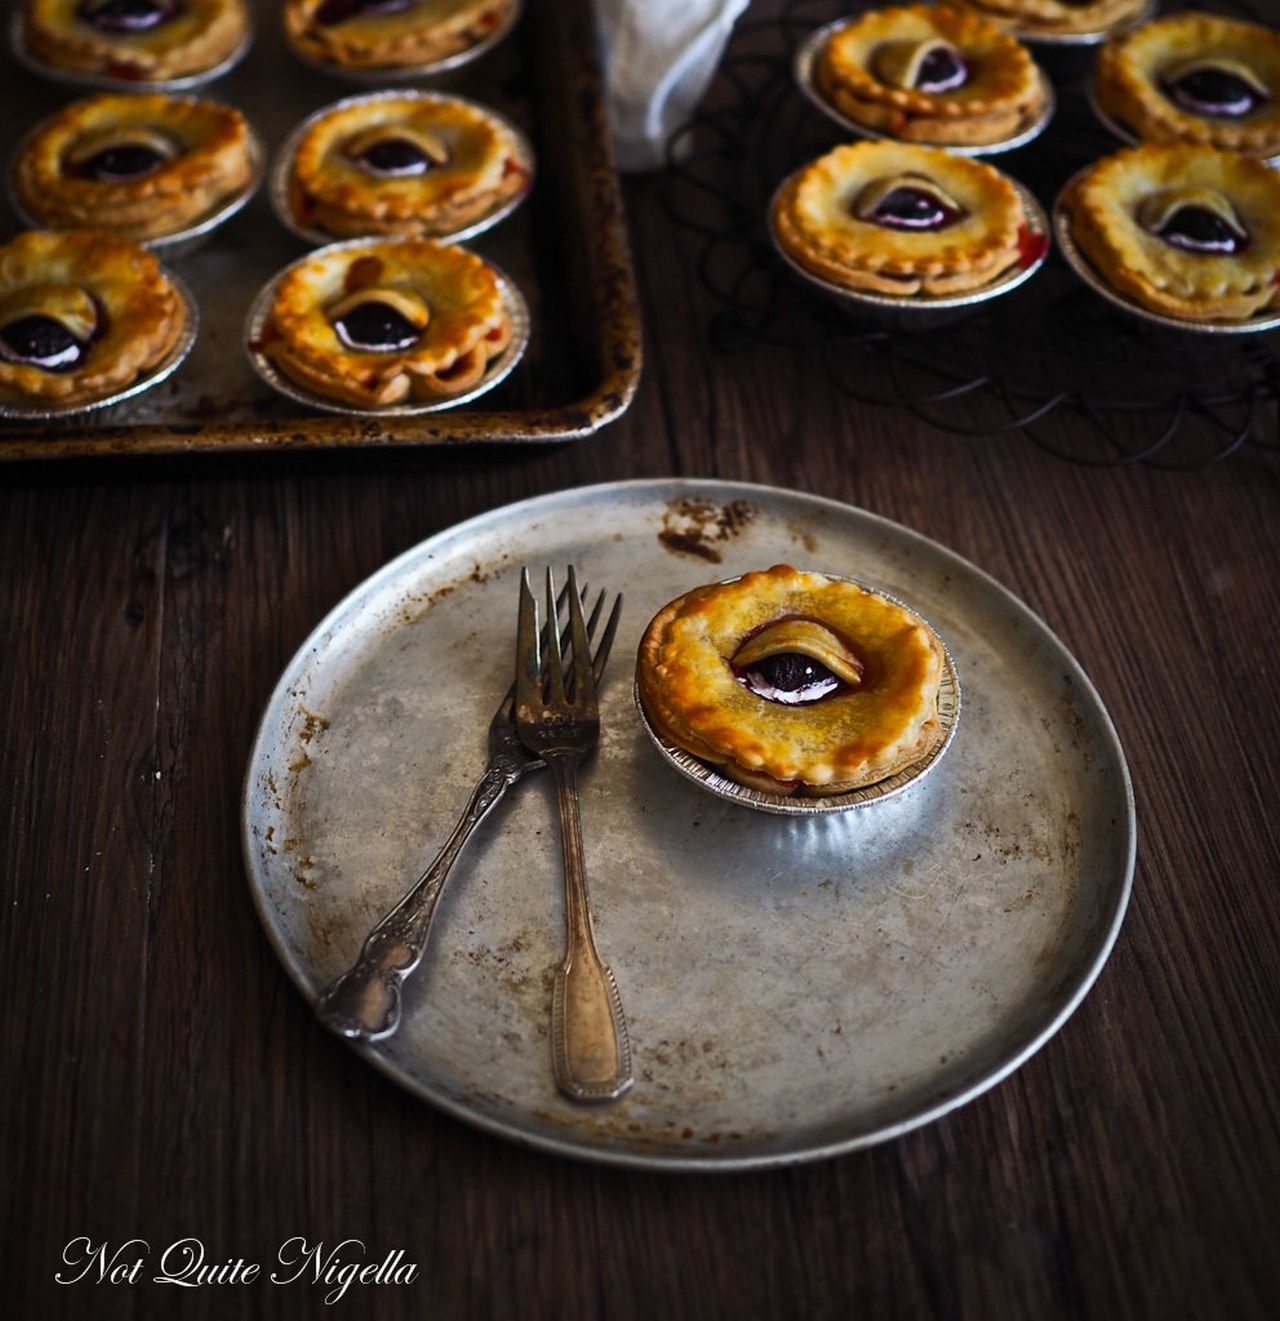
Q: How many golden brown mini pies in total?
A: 12